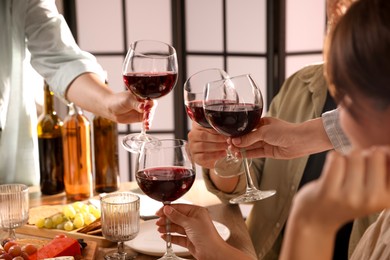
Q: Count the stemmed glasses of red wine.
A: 4